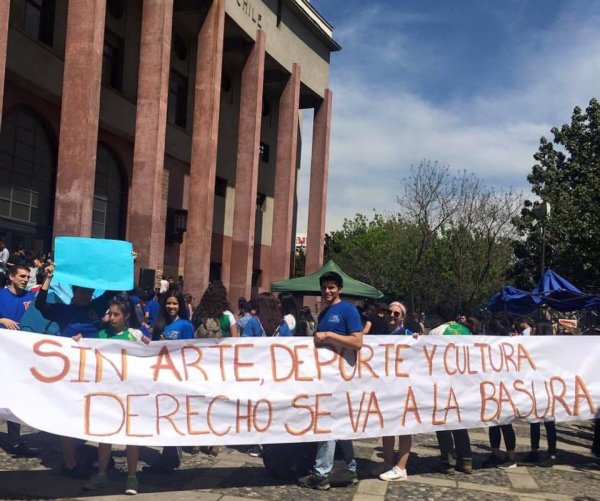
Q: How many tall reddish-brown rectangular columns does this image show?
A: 7